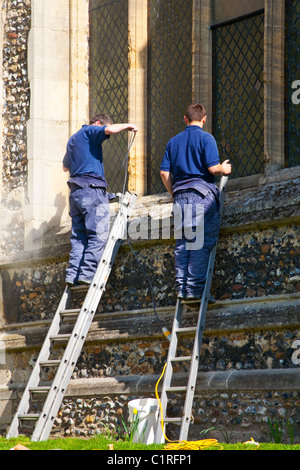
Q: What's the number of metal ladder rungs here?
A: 11